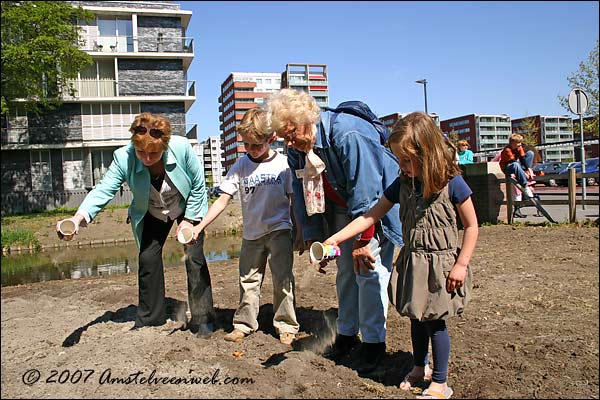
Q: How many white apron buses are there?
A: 0